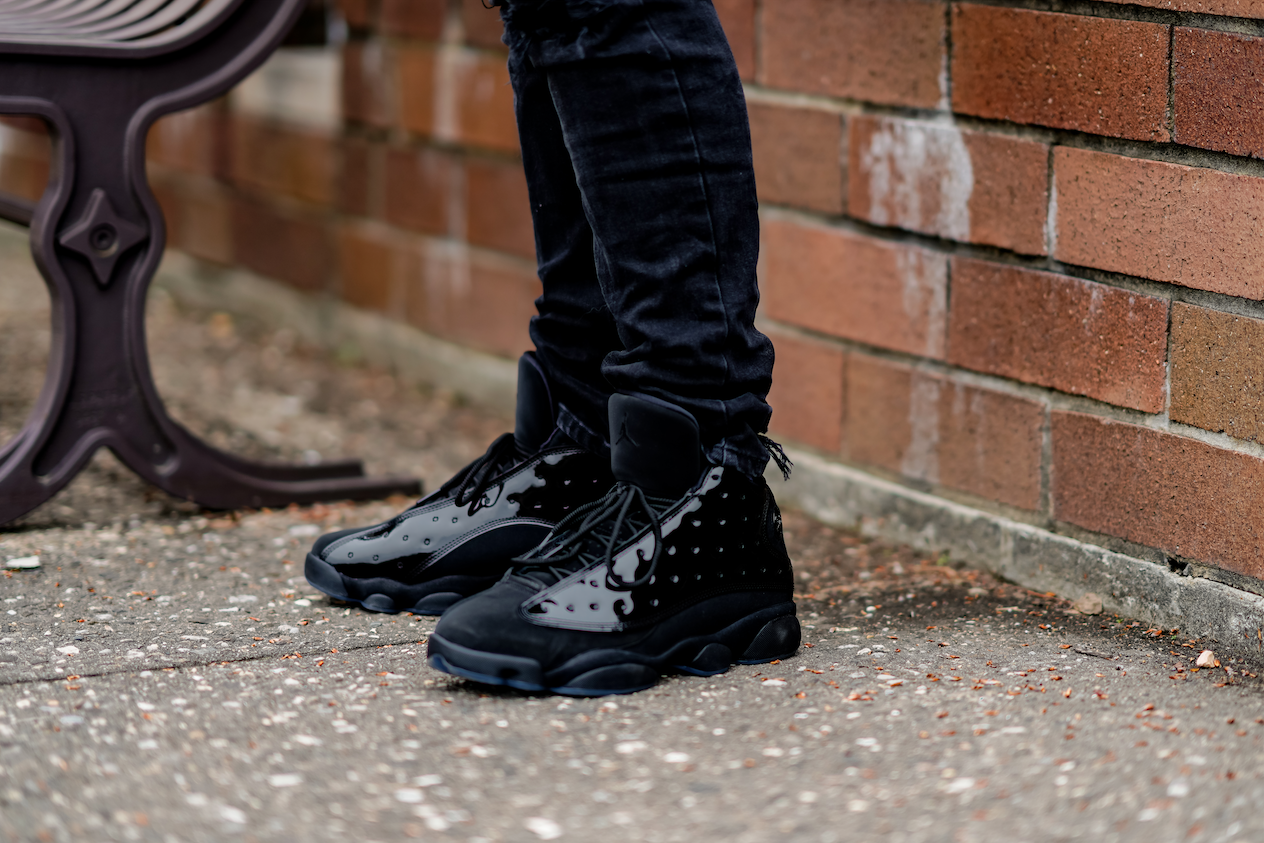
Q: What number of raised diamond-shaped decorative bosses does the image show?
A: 1